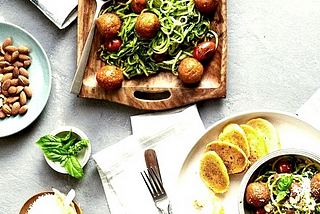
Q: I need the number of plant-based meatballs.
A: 7